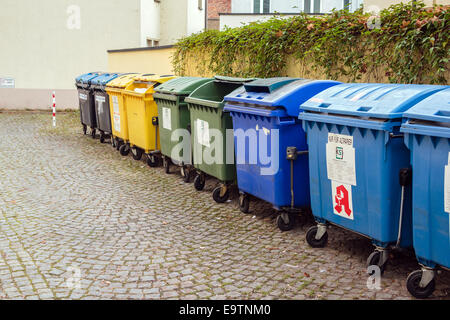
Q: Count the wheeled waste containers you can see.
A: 9